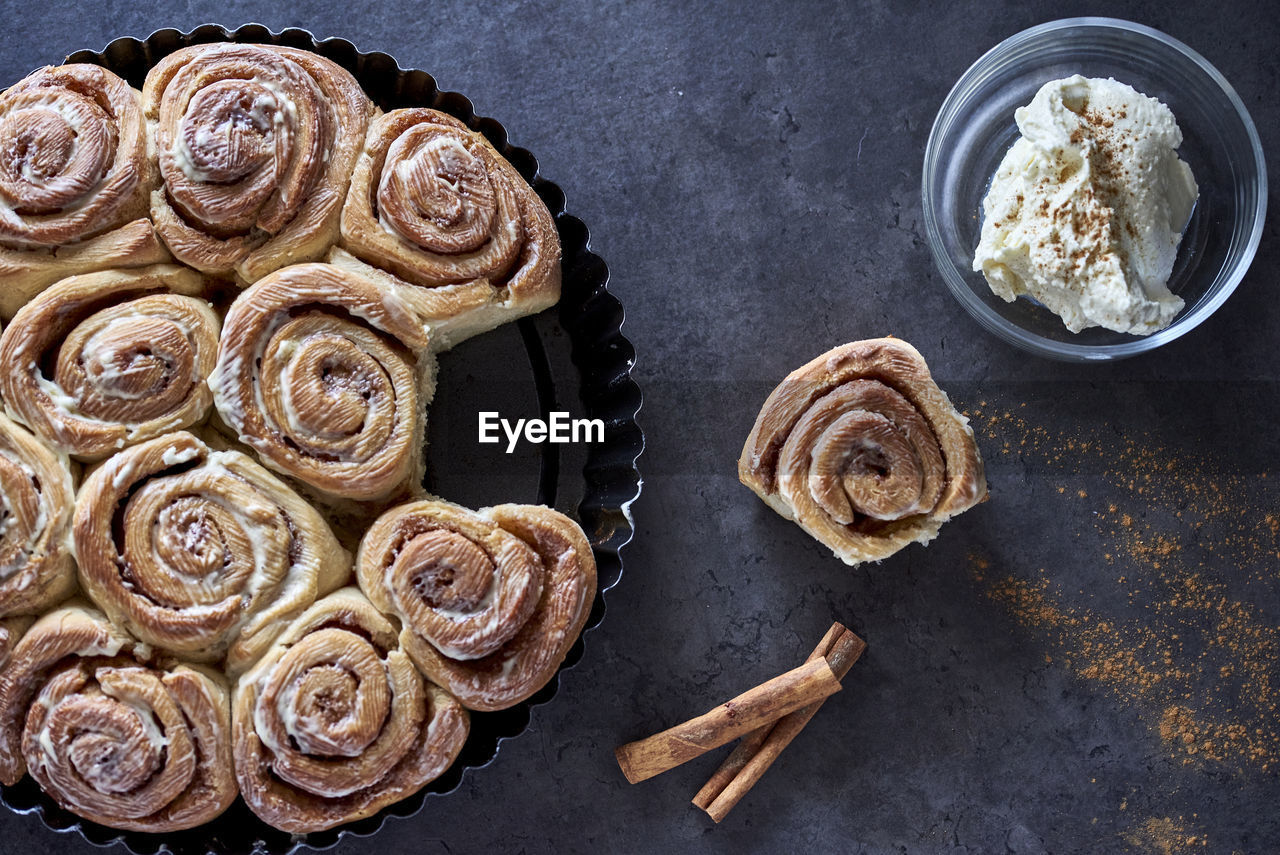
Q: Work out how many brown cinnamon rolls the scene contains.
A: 11